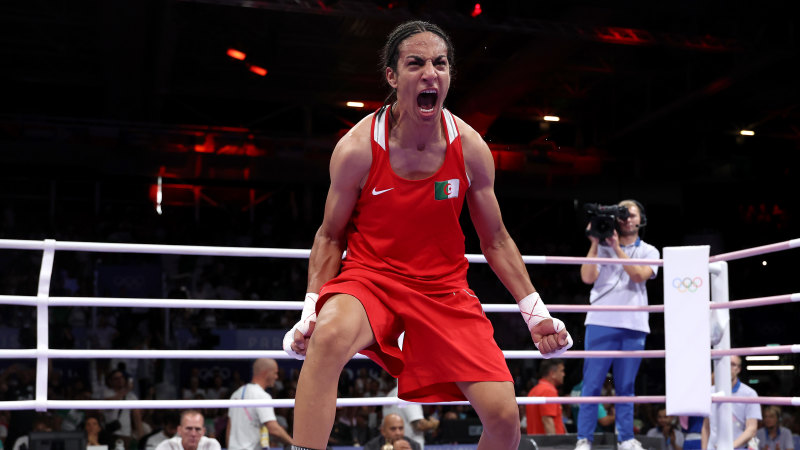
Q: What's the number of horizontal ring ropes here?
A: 4